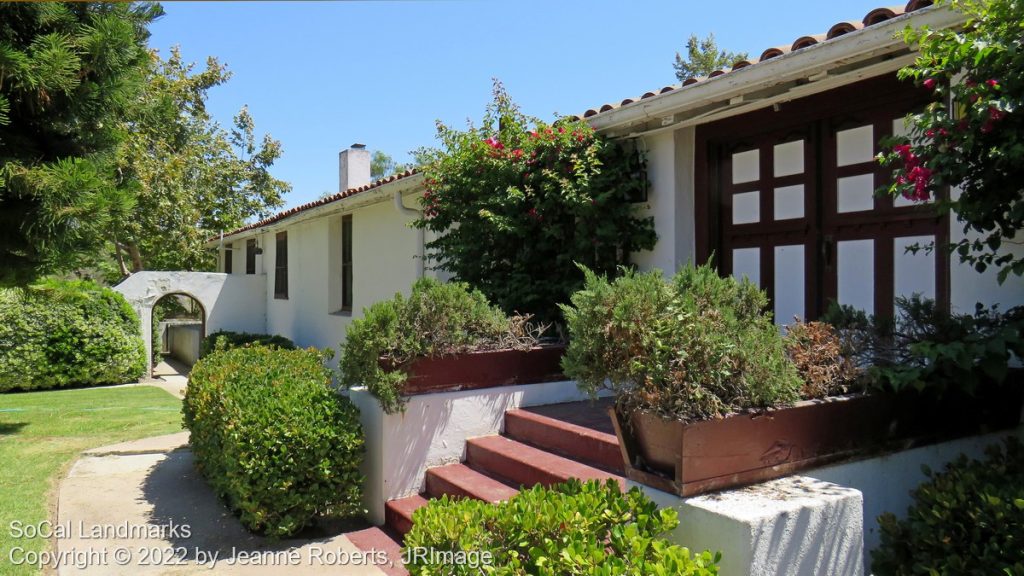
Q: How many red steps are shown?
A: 4